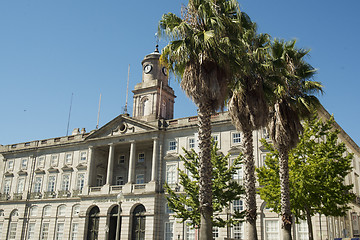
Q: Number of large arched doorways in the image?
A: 3